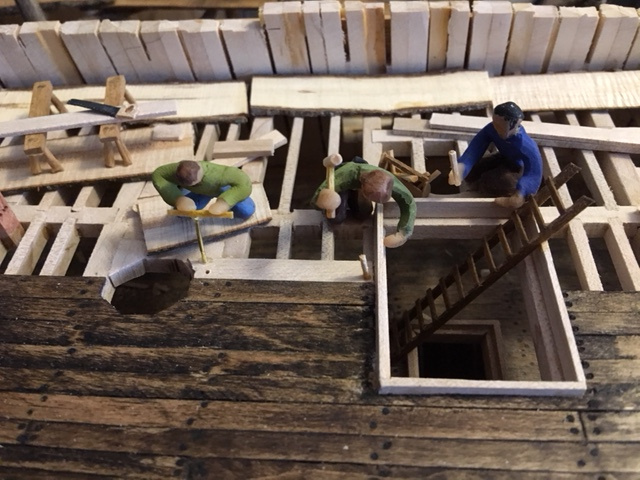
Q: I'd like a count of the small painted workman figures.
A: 3